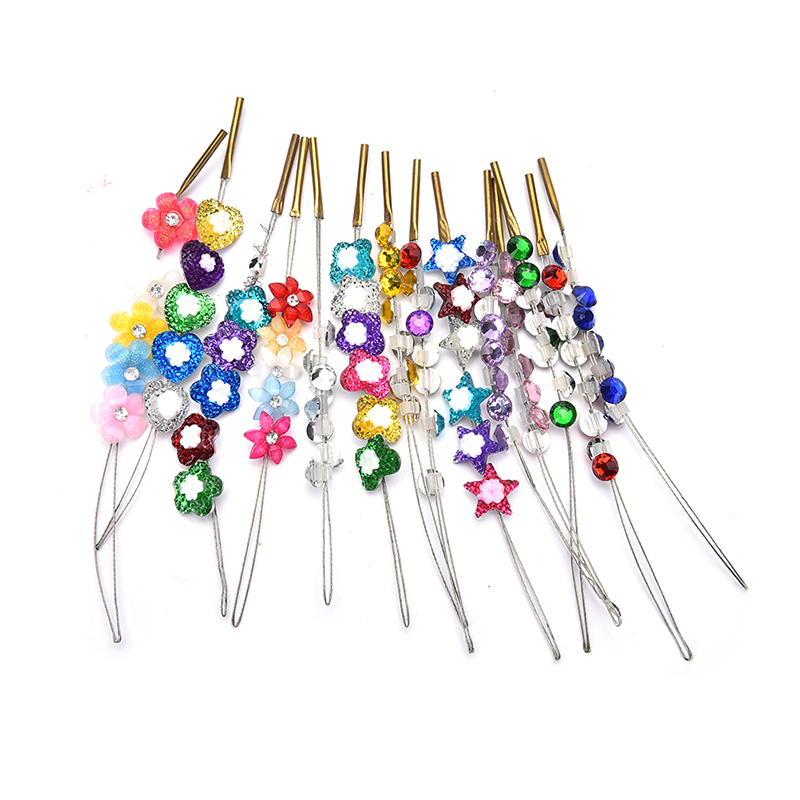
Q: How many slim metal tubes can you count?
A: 14